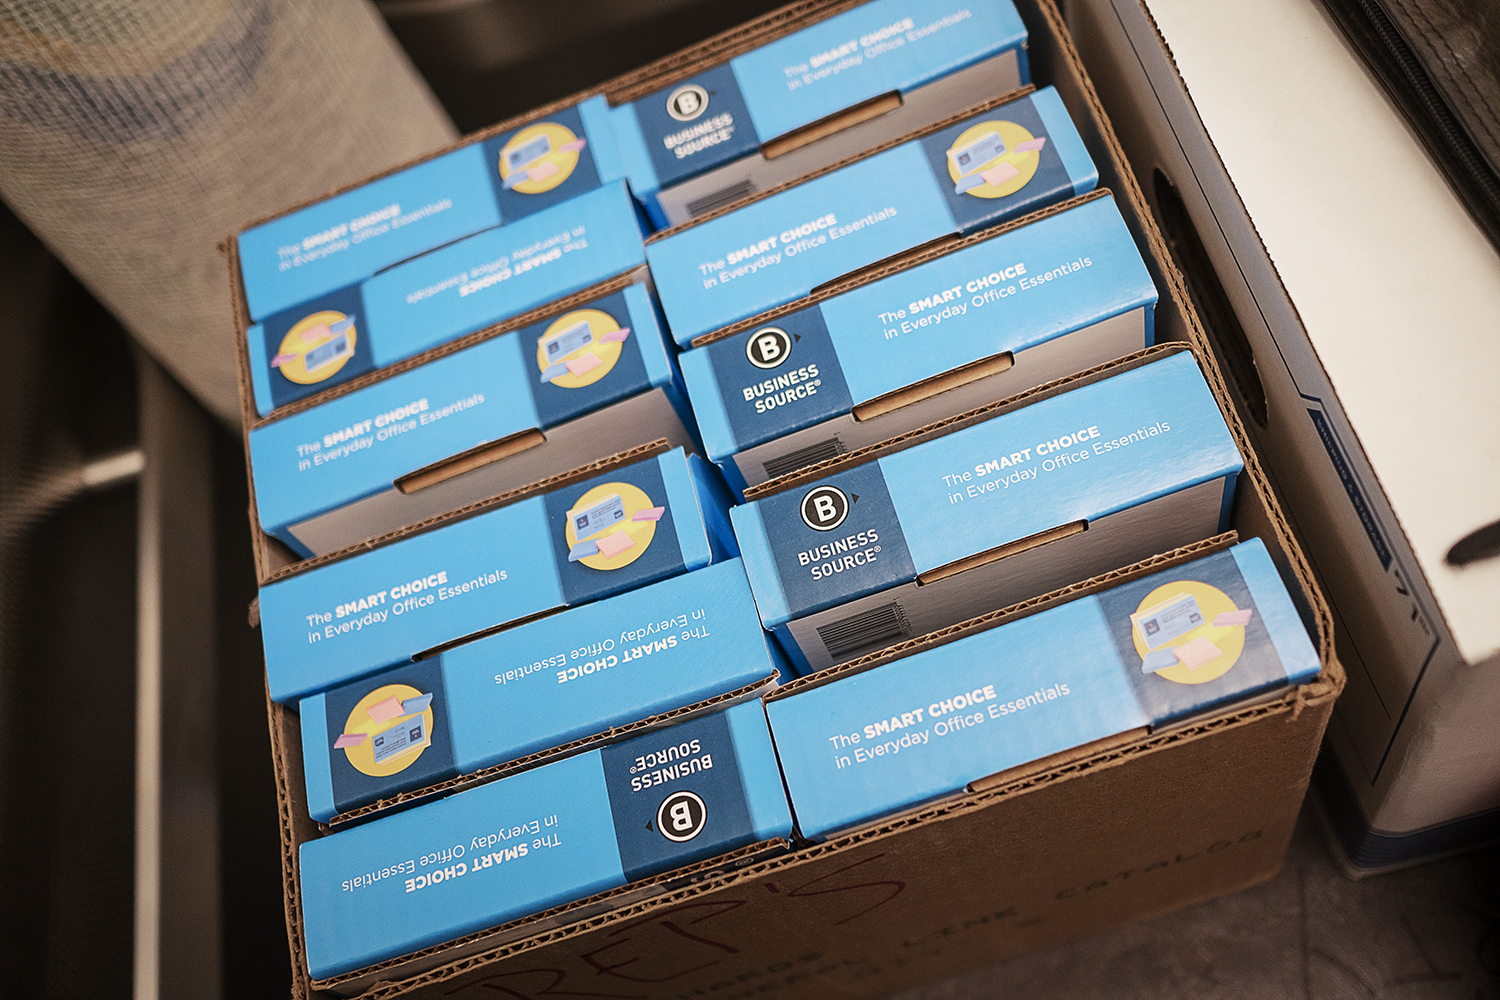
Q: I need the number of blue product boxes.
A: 11